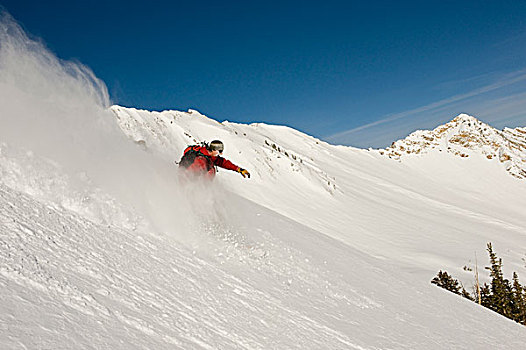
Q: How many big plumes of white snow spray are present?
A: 1